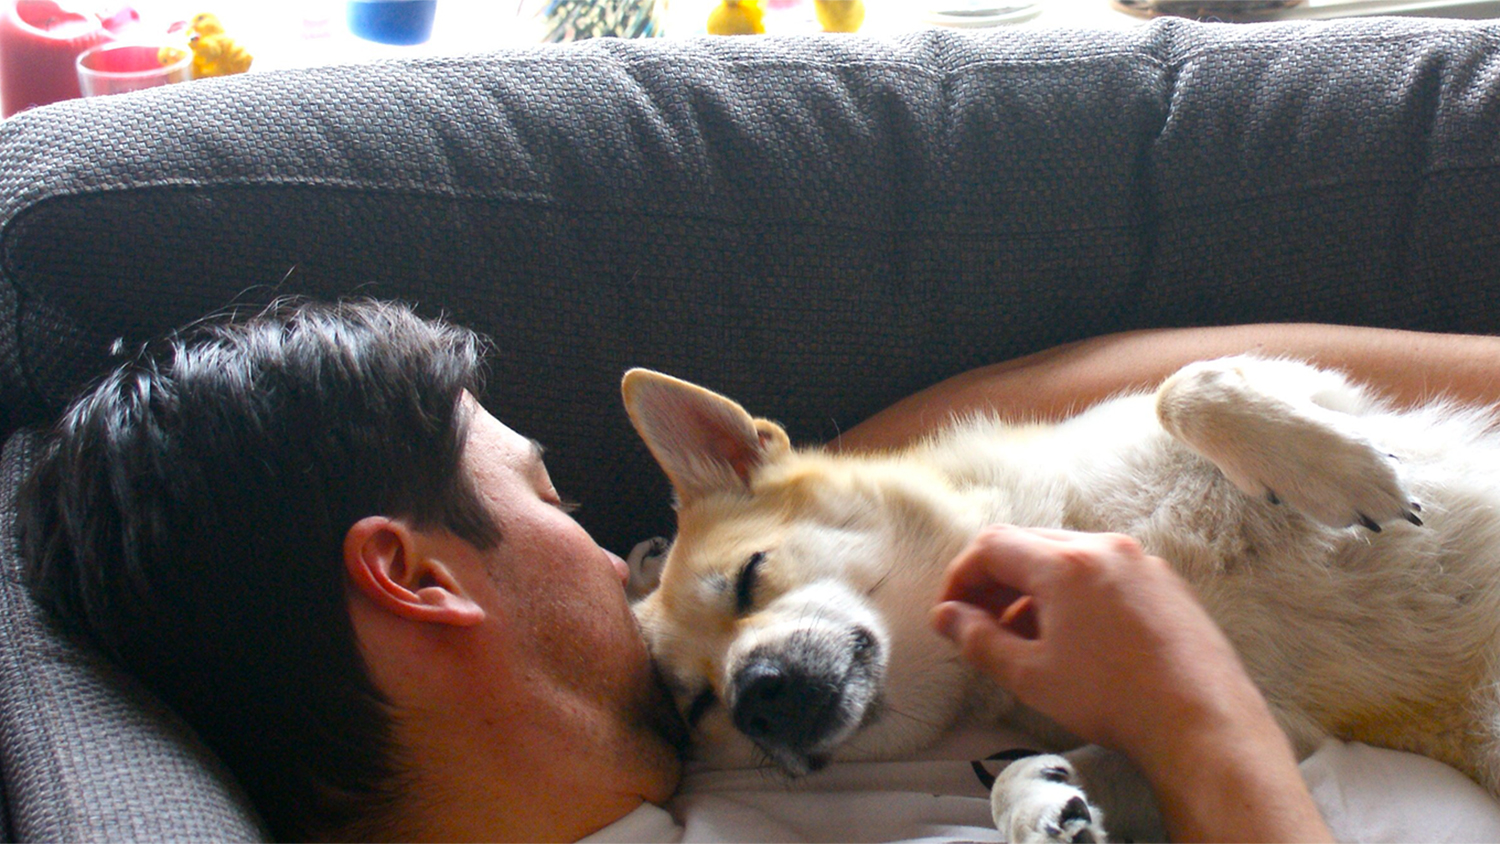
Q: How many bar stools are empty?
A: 0